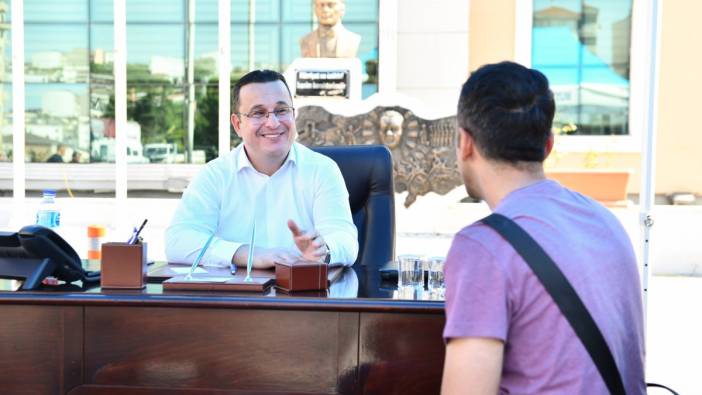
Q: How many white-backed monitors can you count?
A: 0